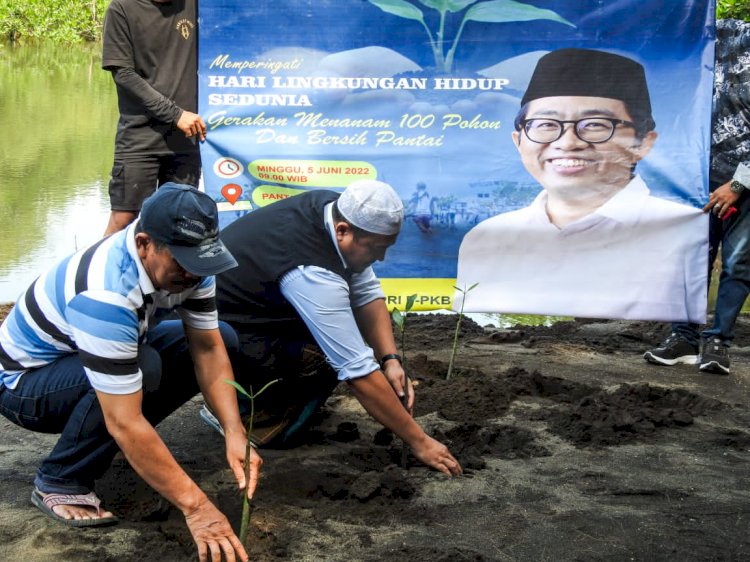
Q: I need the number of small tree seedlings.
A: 3